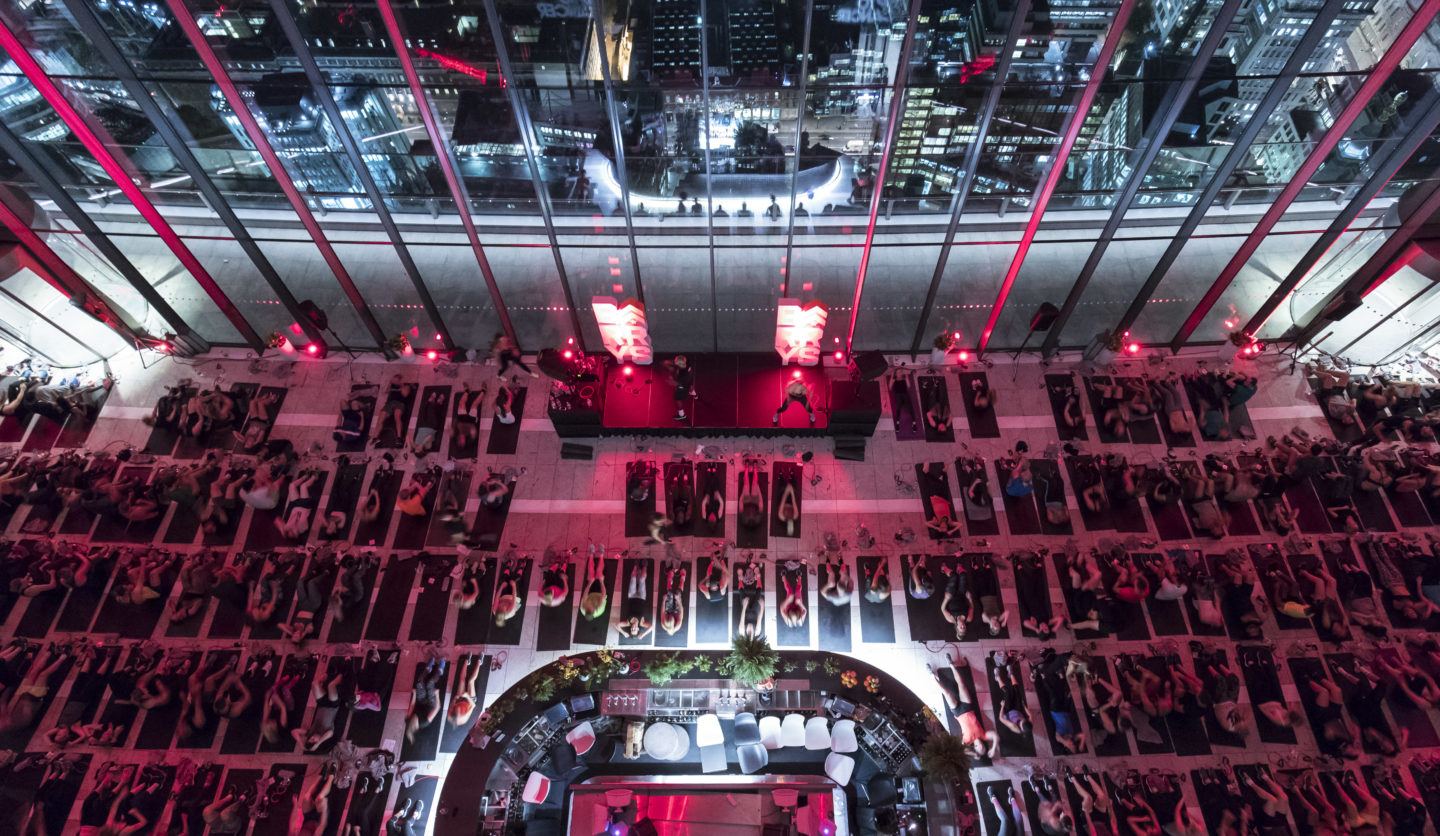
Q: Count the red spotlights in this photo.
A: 10